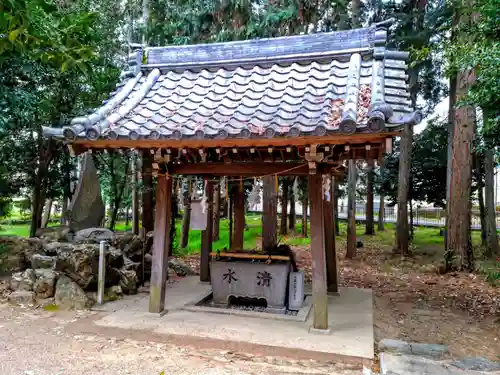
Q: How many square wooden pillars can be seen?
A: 4